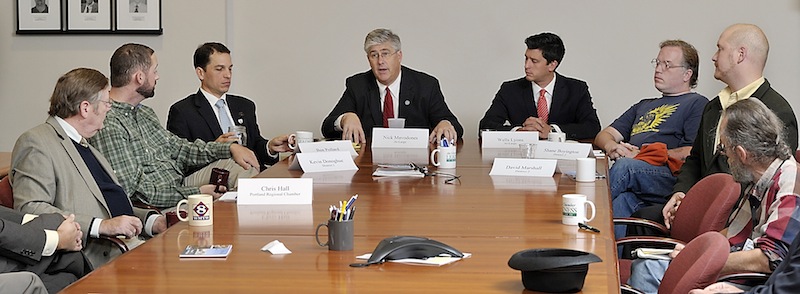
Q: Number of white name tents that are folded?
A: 7